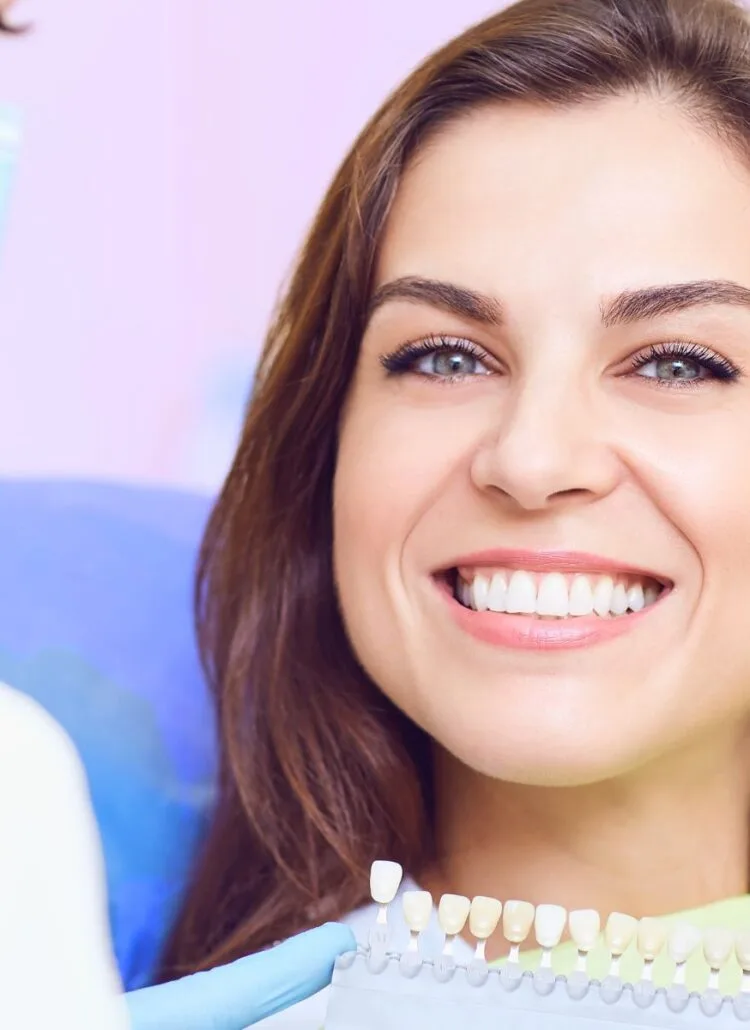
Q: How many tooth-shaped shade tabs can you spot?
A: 12